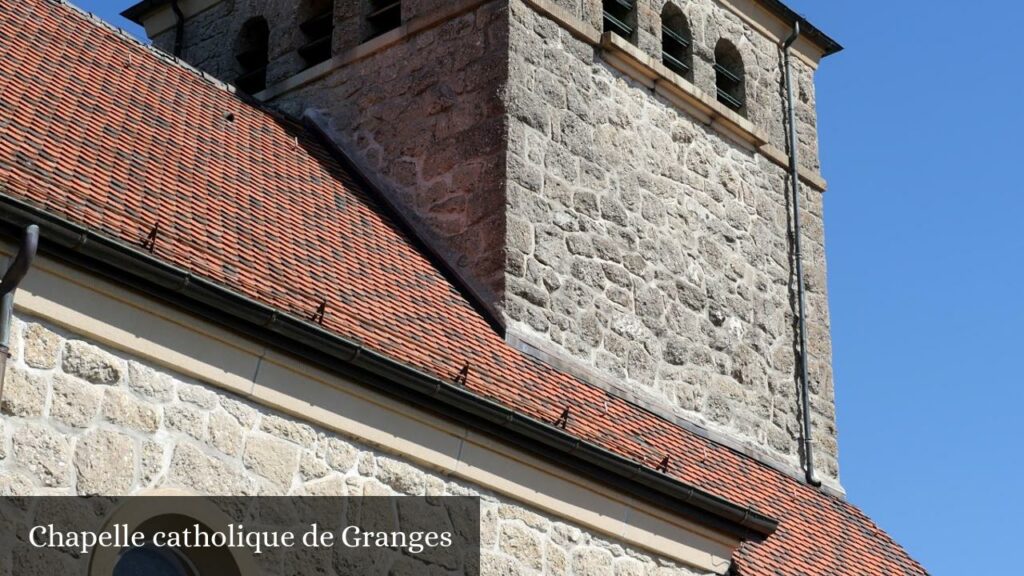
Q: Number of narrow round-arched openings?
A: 6